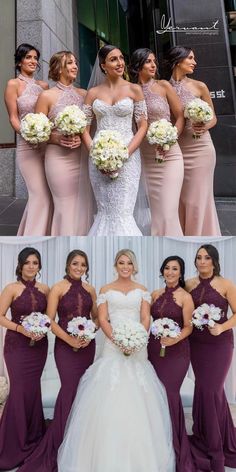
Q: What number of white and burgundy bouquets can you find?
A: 4